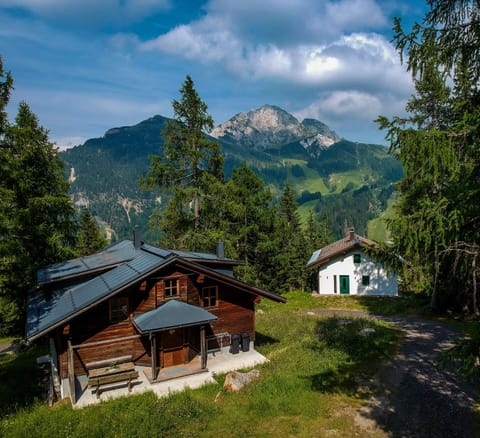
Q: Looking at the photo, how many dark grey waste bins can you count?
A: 2